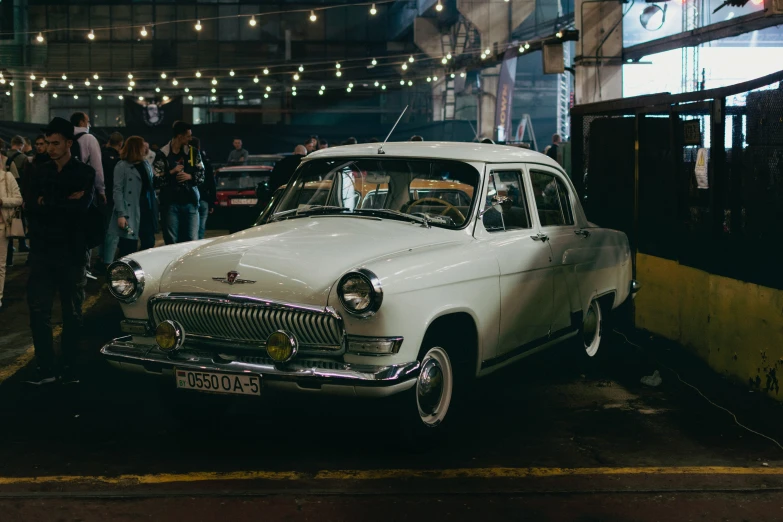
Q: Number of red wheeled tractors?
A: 0